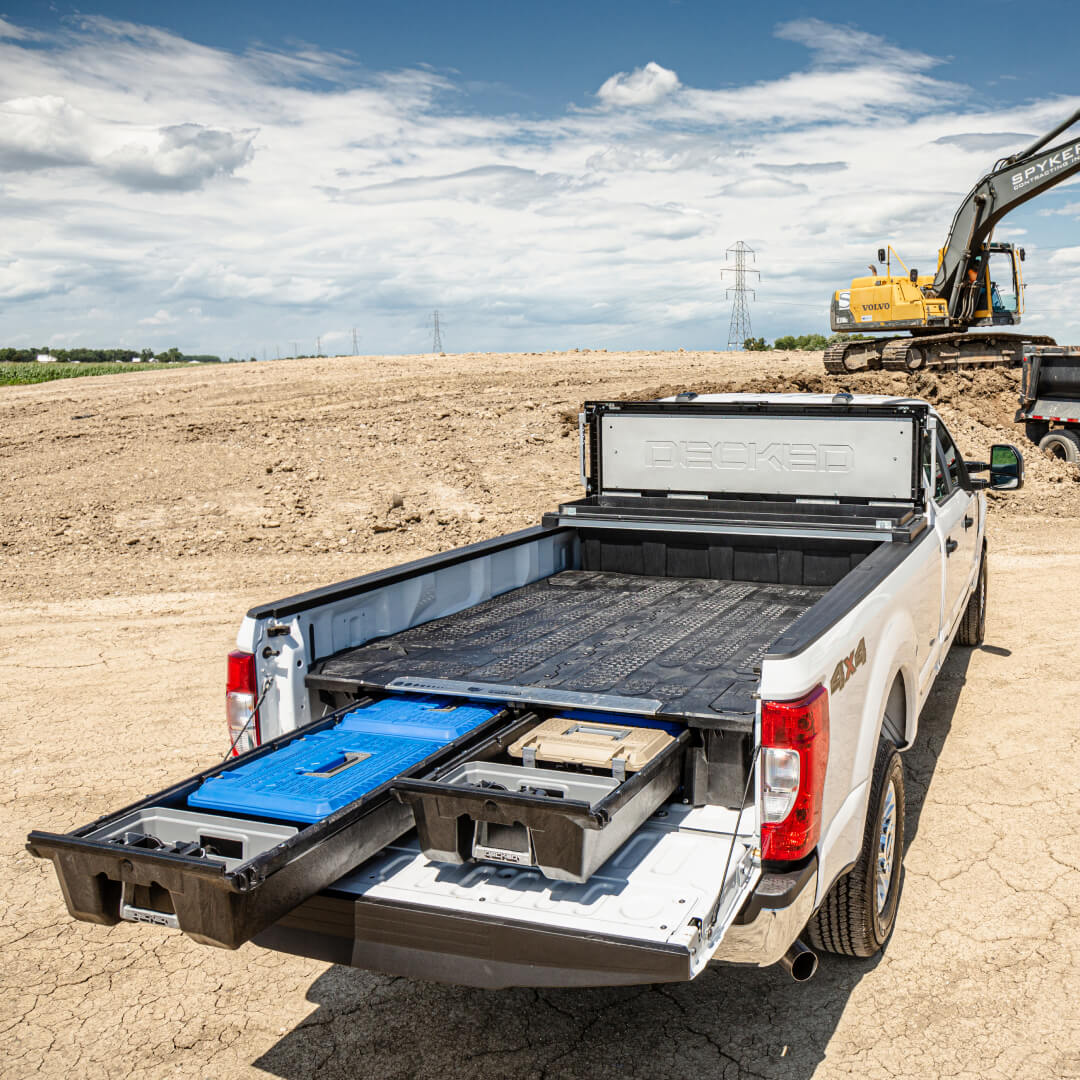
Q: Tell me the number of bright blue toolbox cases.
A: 2